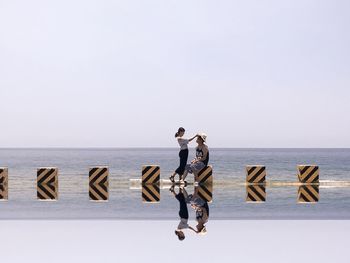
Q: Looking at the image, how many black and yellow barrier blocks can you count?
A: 7